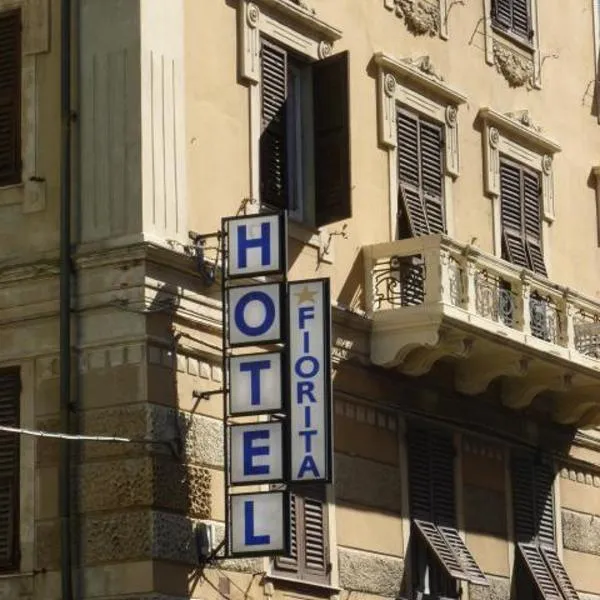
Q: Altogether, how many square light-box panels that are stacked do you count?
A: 5